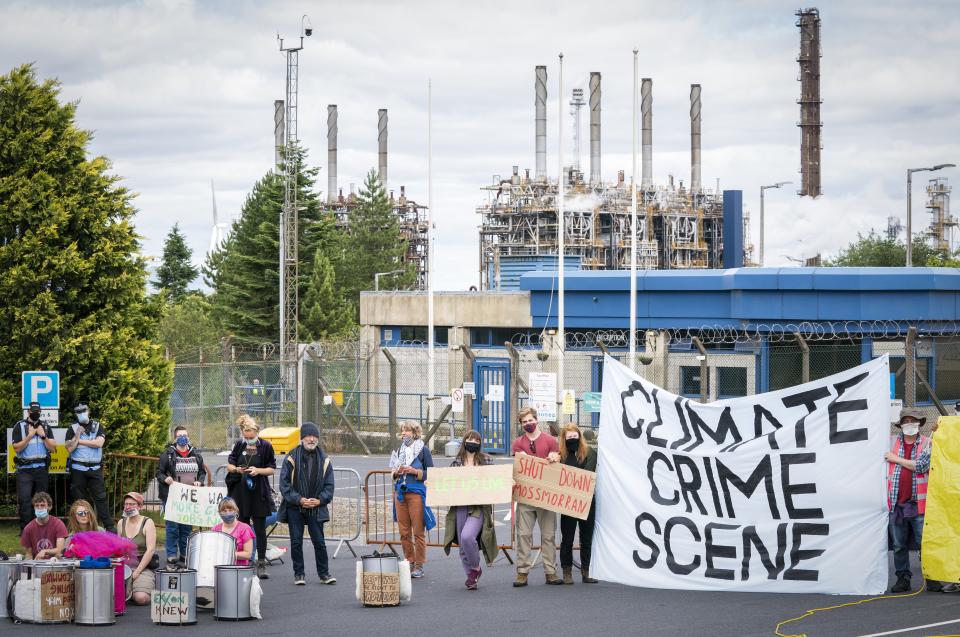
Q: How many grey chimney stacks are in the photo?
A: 7